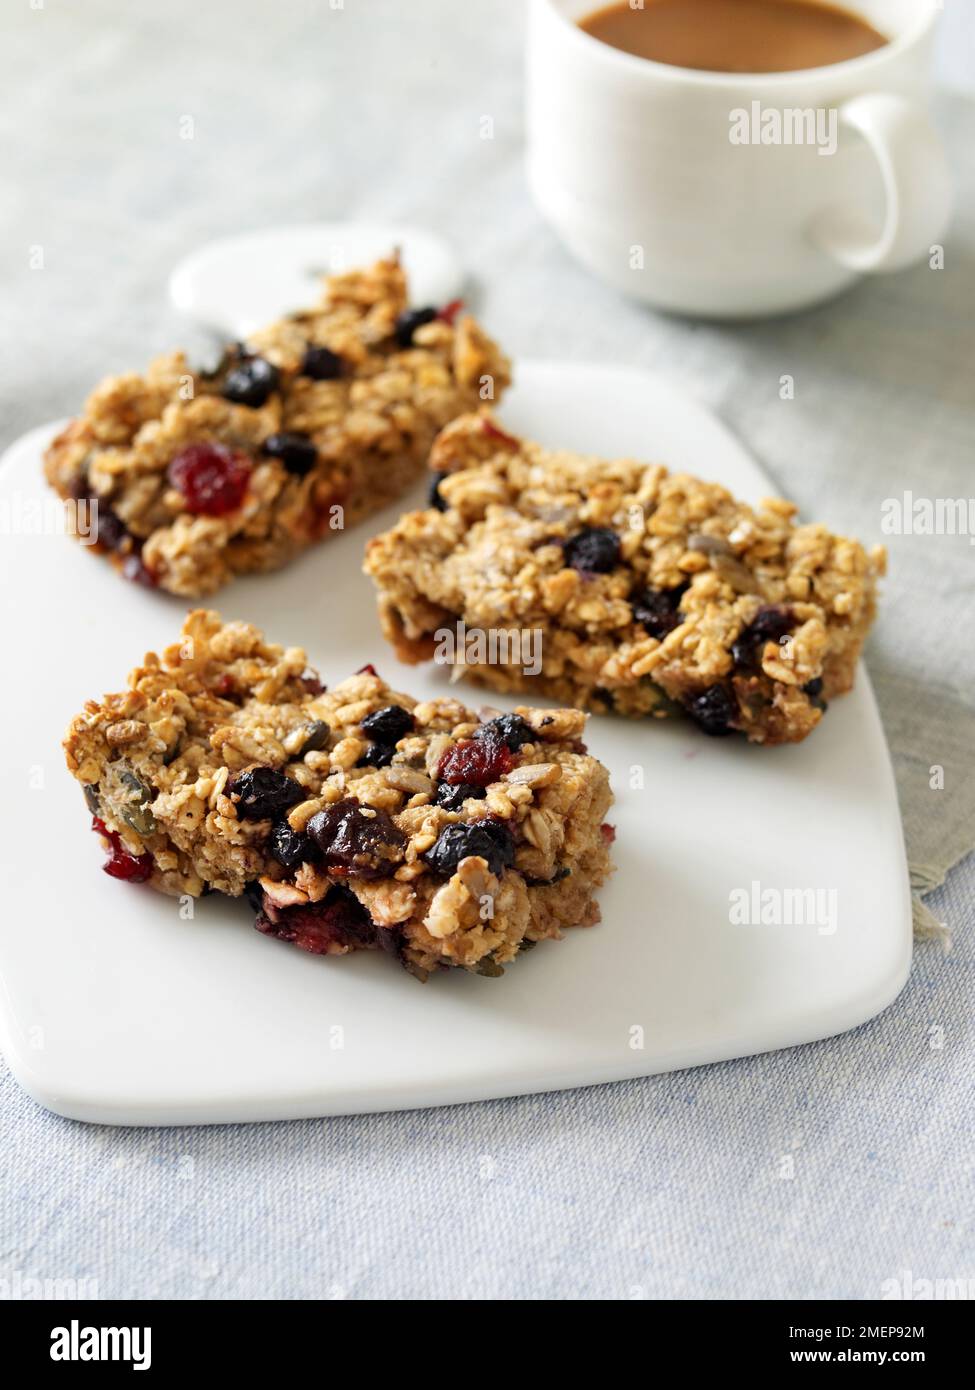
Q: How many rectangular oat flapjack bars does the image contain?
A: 3